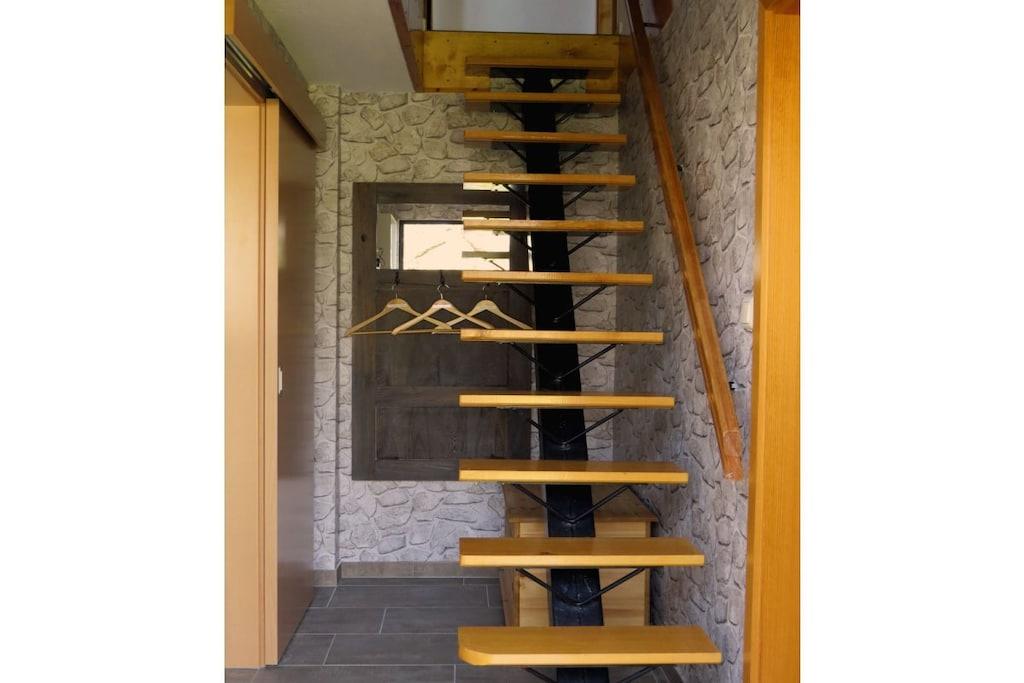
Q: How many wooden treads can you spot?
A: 11